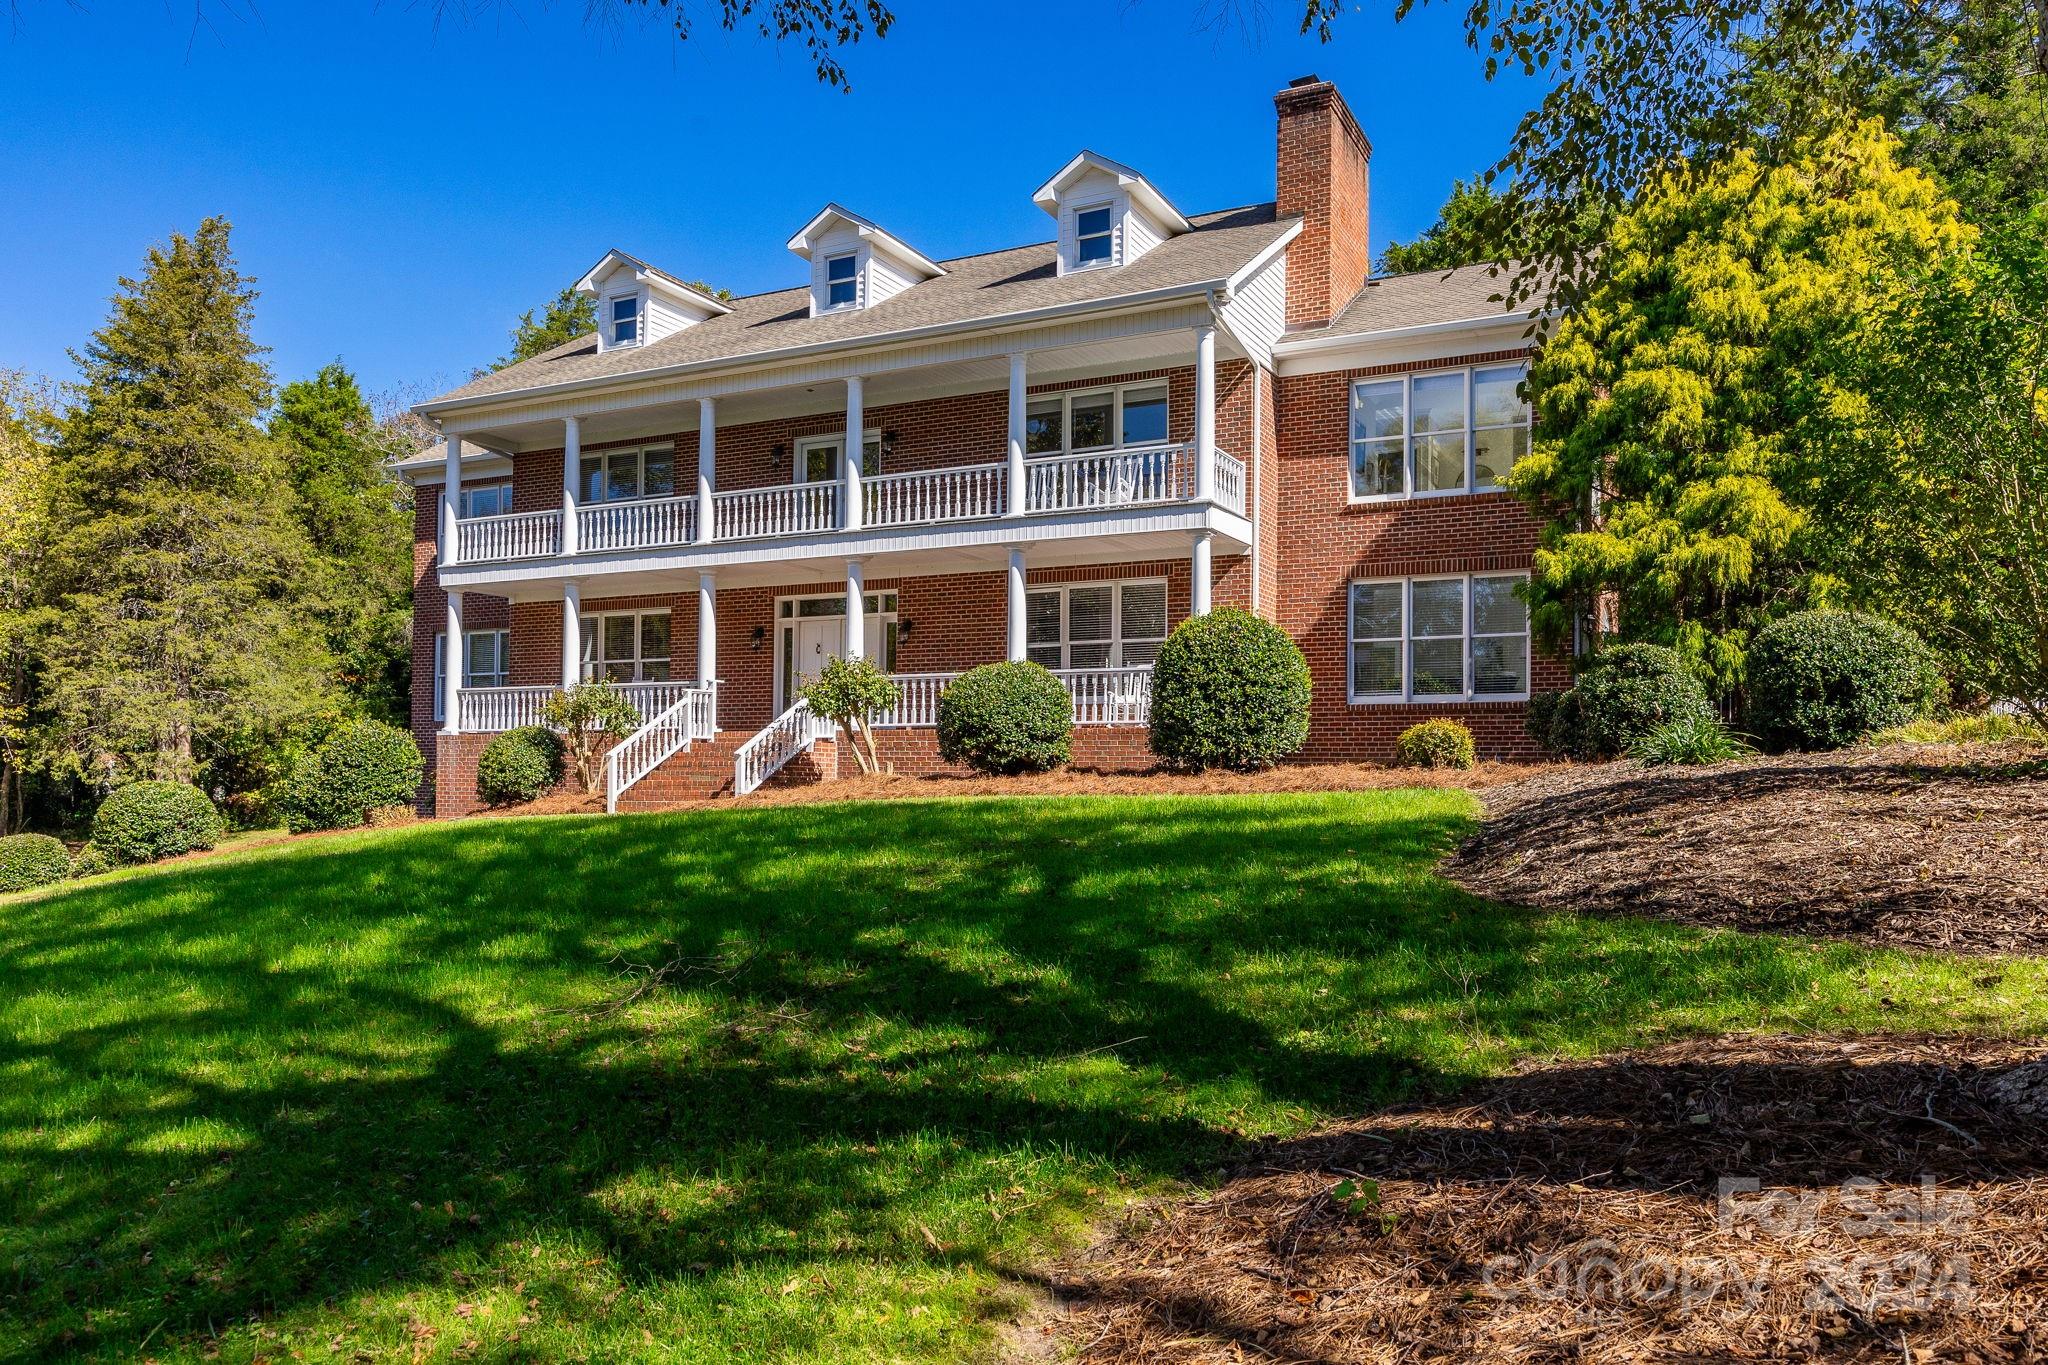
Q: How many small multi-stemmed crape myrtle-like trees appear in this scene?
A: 2